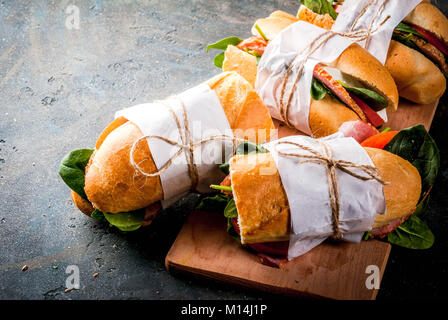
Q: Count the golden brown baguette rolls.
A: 4